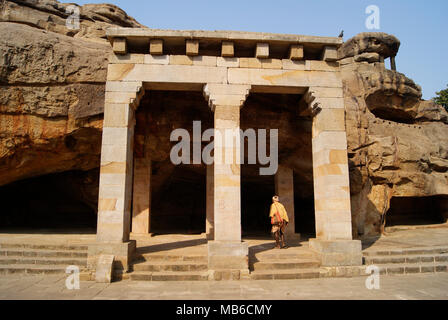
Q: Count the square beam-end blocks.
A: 7